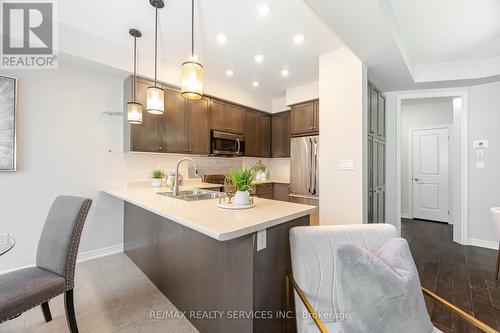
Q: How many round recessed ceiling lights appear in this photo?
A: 7